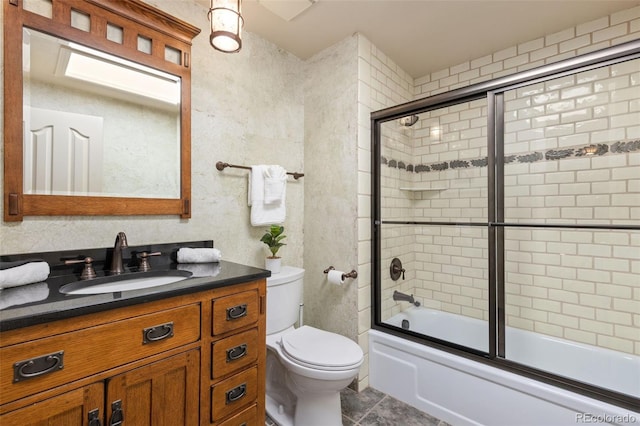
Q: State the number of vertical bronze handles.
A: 2